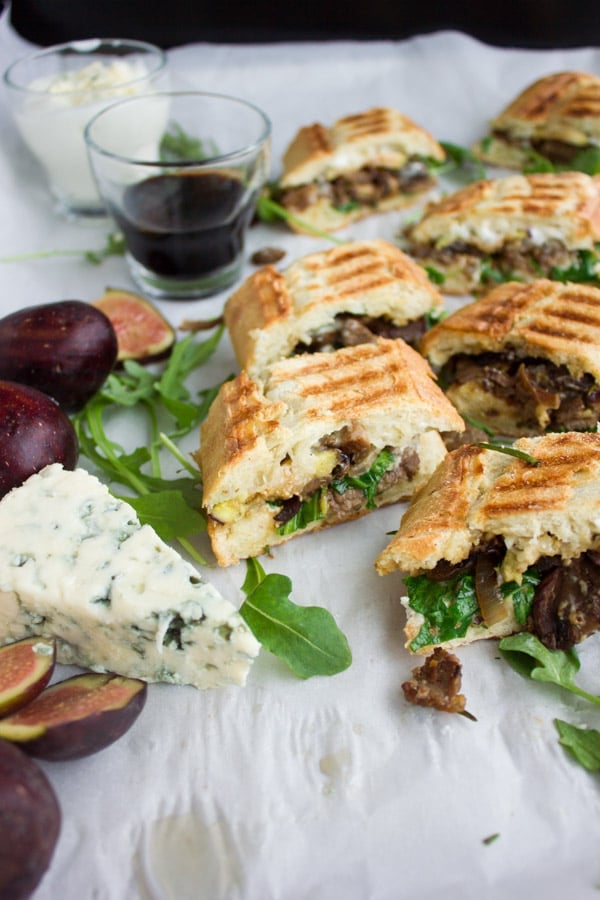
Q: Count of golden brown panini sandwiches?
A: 7